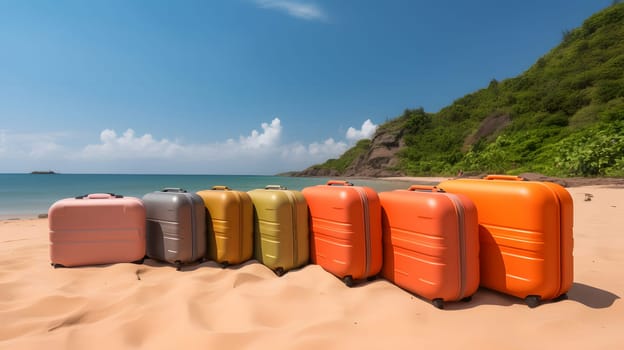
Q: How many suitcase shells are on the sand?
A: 7